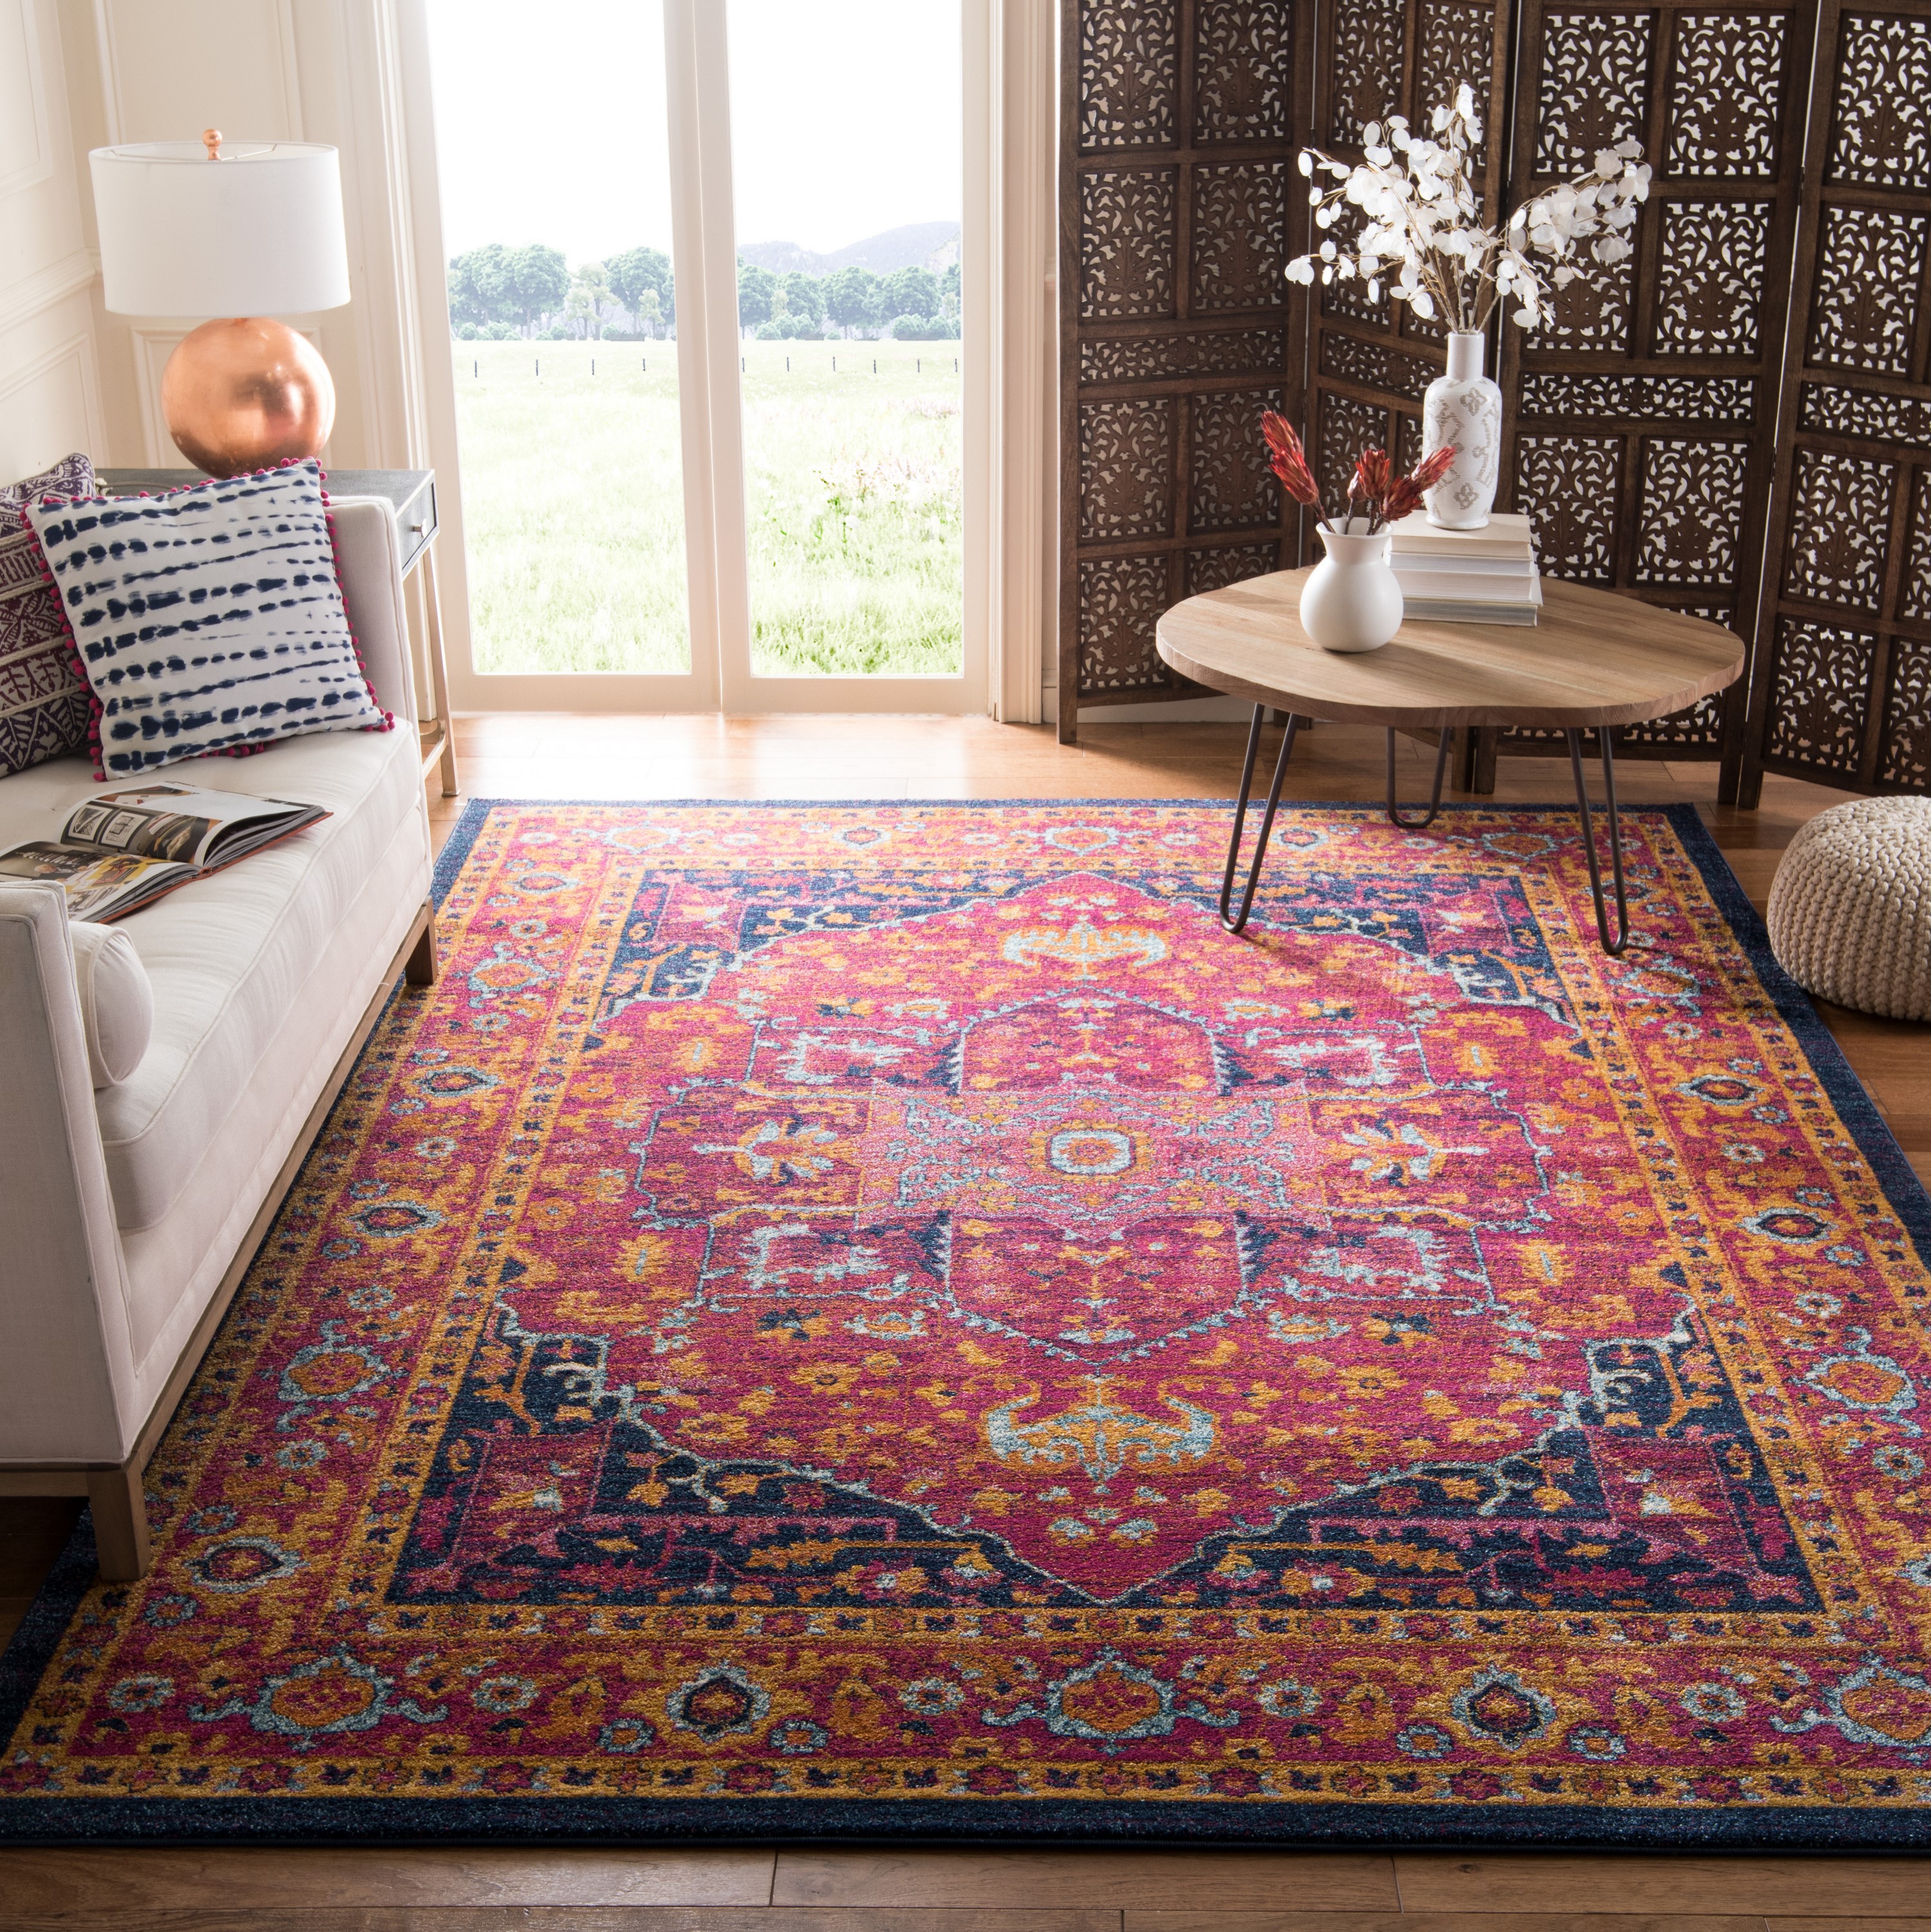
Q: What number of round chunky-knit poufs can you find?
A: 1